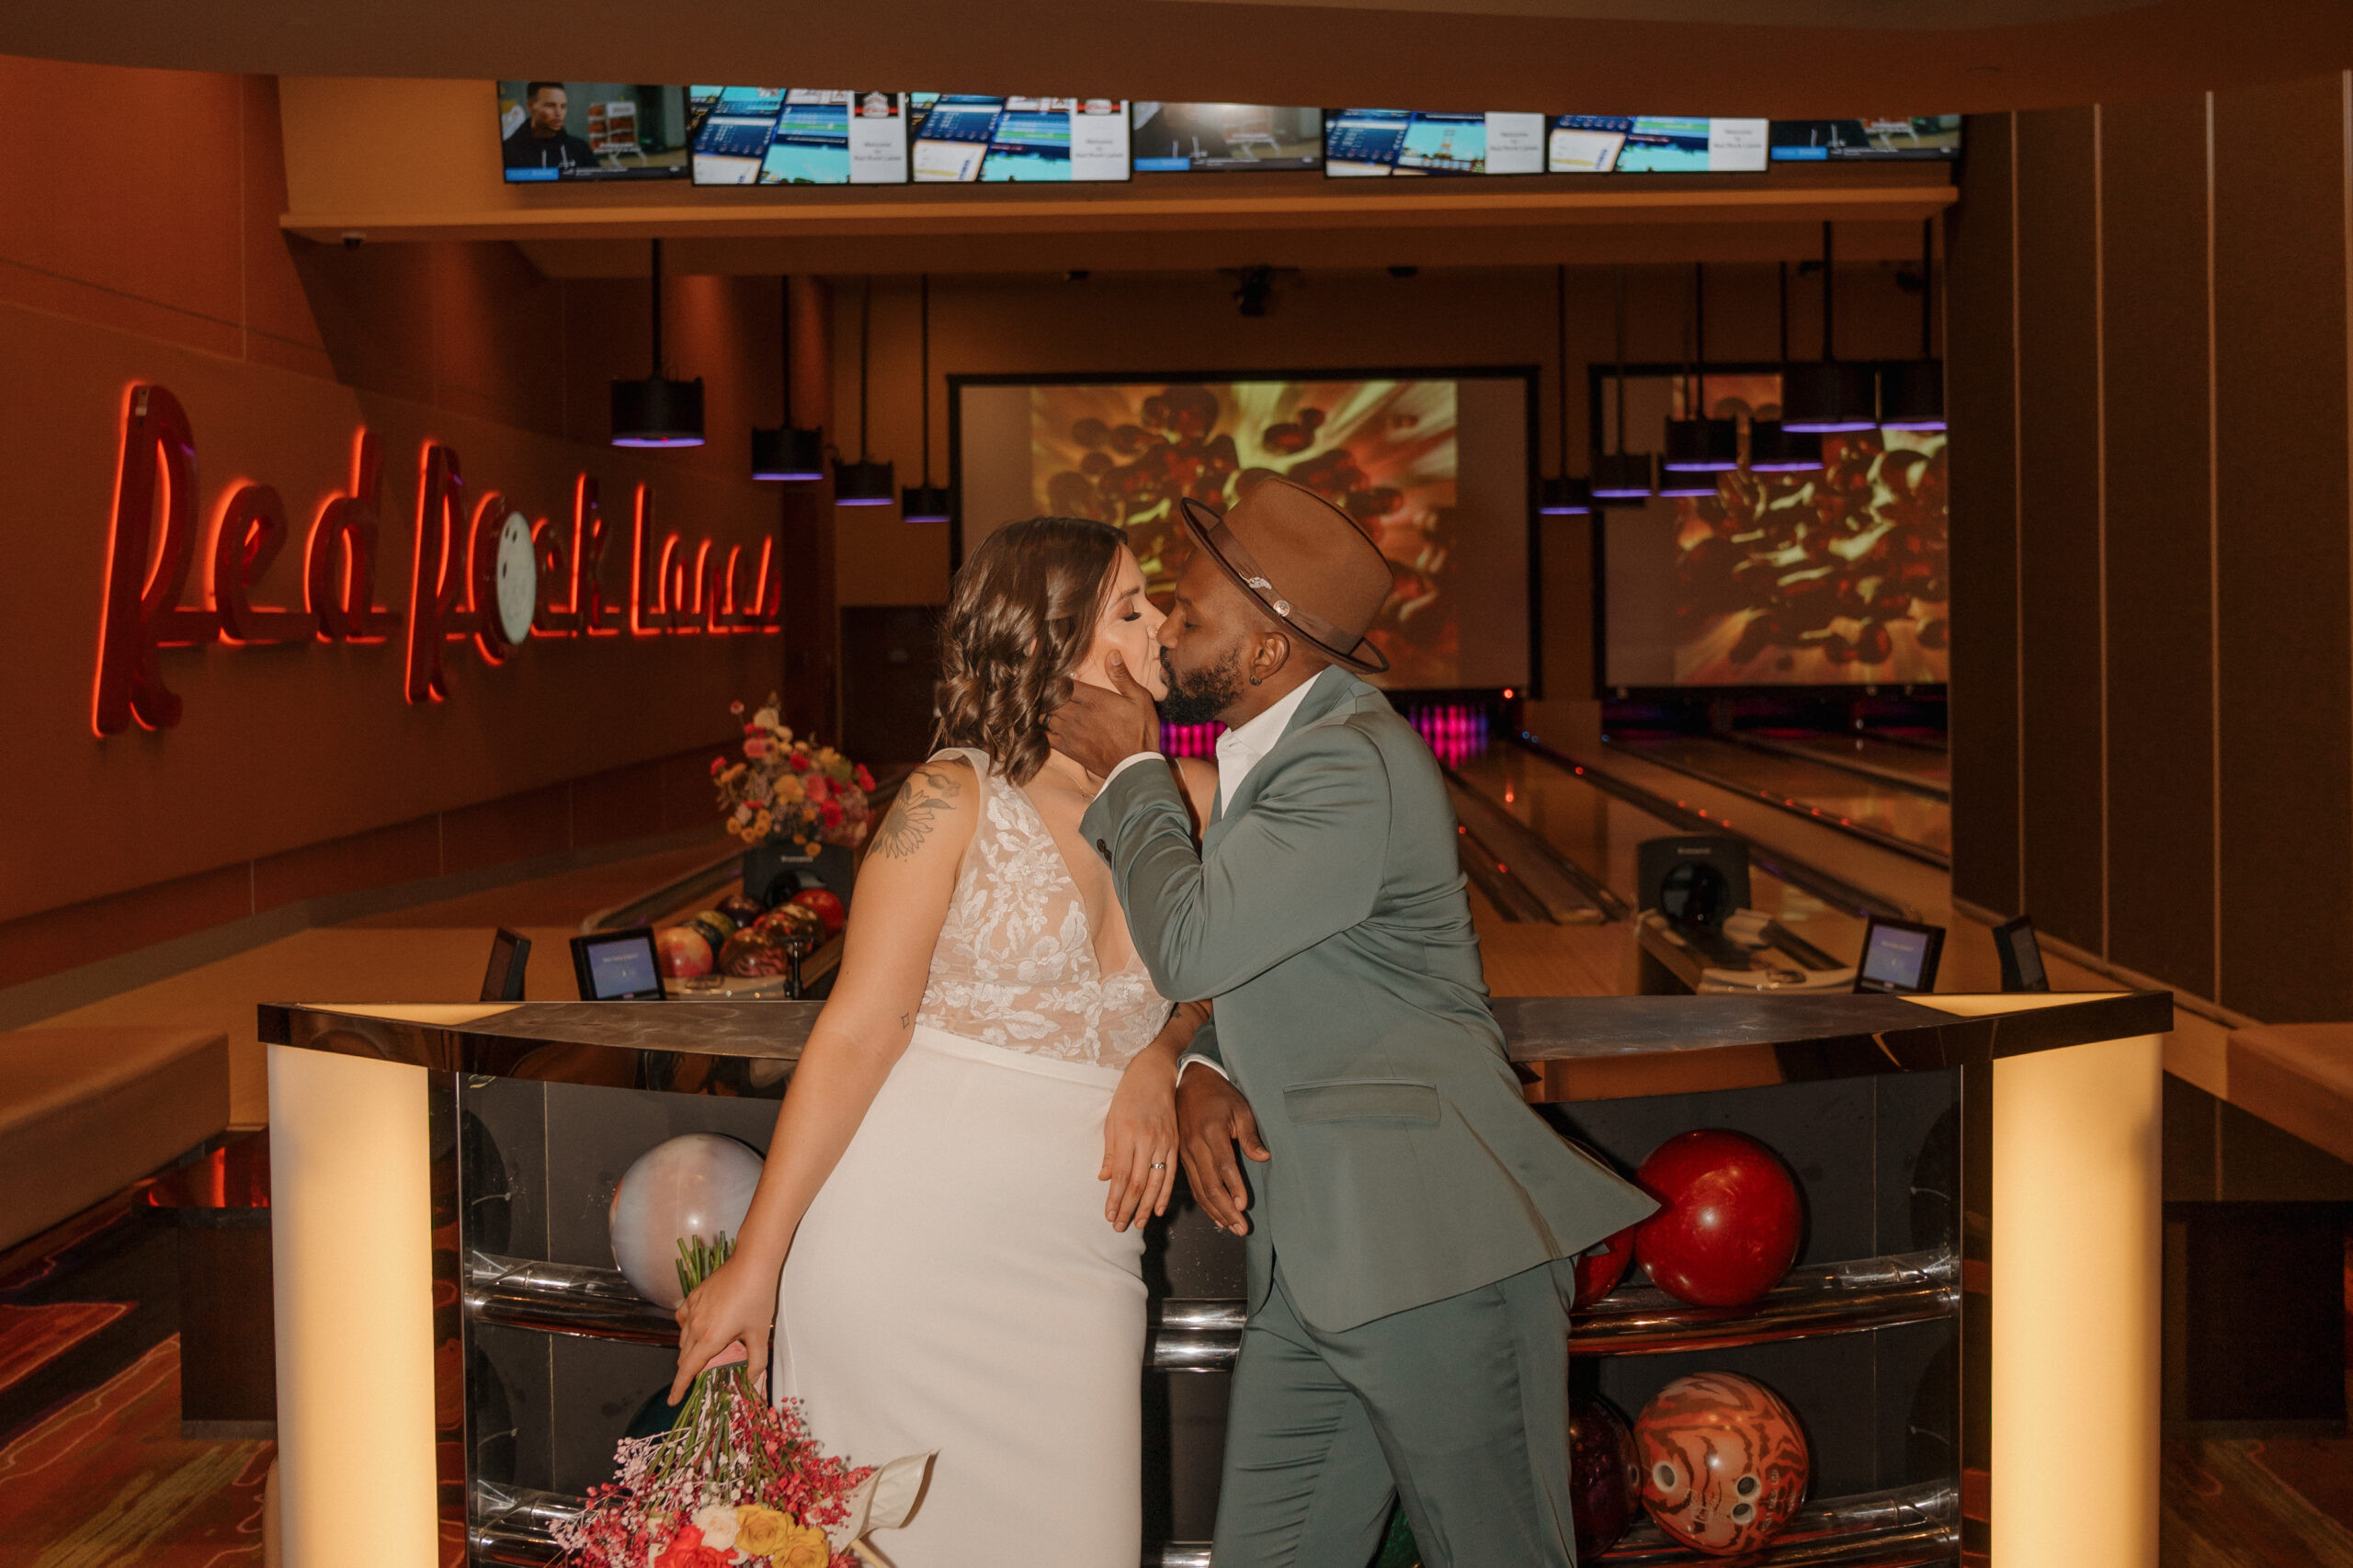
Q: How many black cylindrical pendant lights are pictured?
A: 11